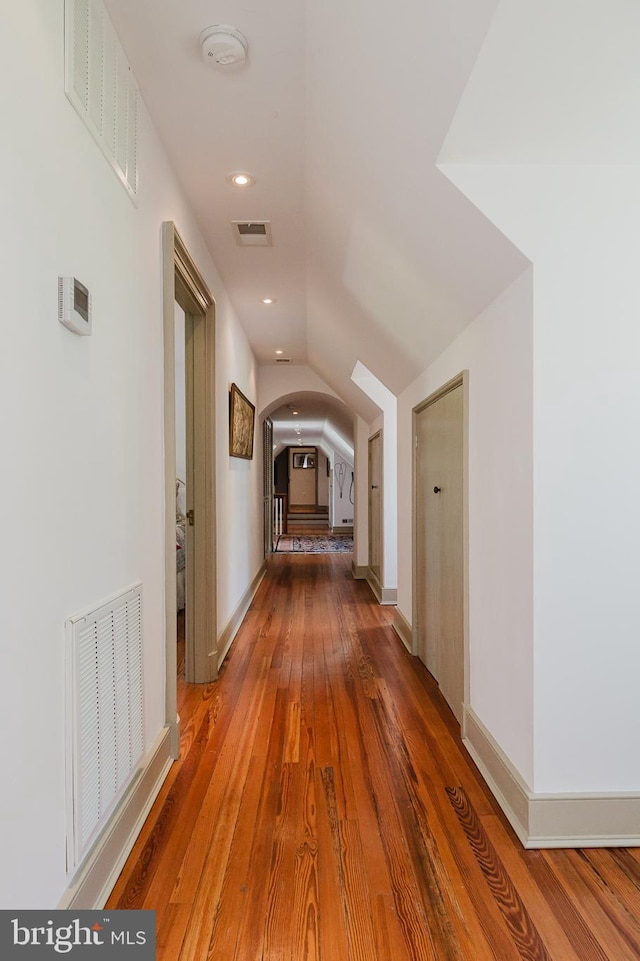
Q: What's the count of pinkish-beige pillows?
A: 0